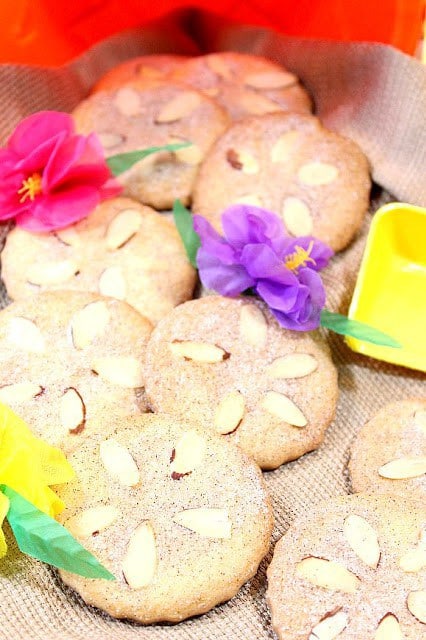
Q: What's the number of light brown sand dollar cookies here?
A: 10